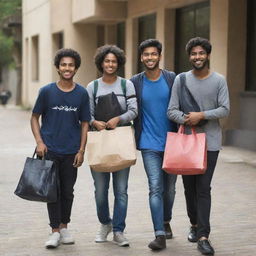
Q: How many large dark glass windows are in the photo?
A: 3